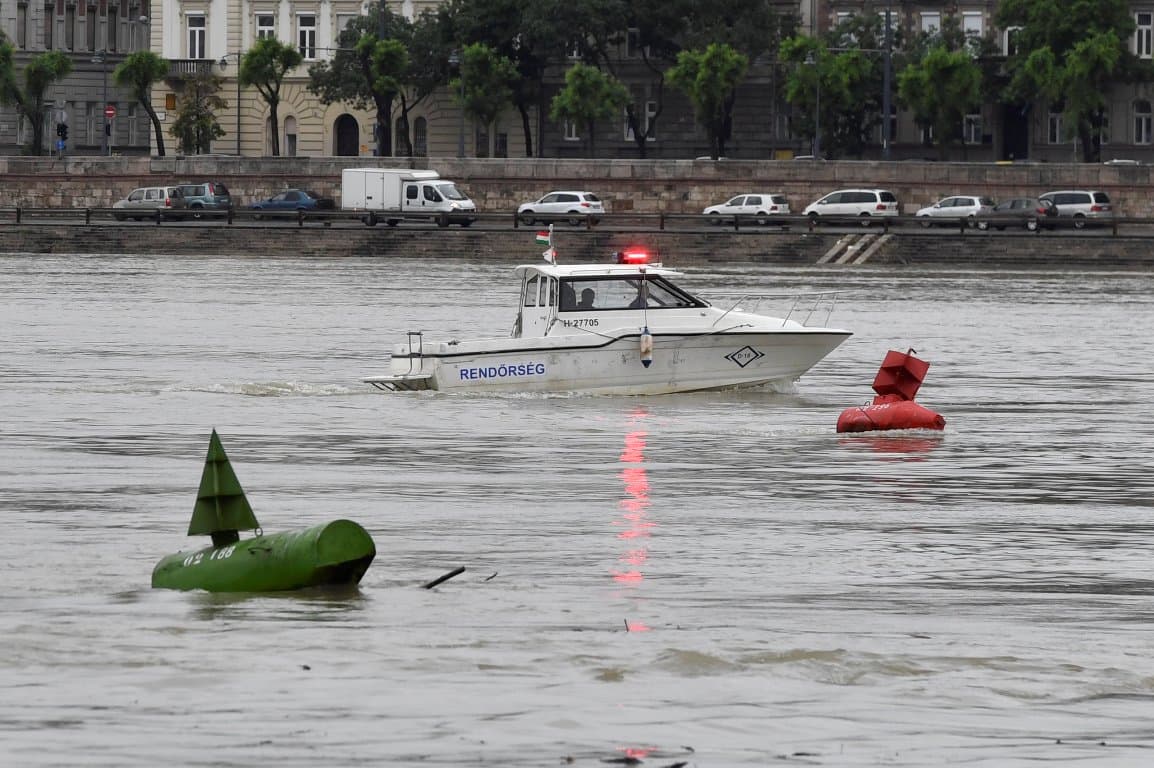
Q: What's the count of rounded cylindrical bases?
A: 2